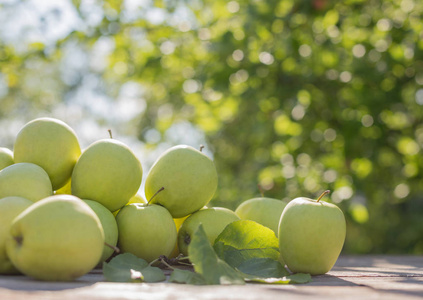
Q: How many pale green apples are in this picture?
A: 12